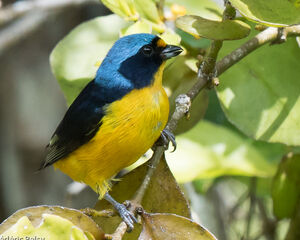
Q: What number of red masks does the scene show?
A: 0